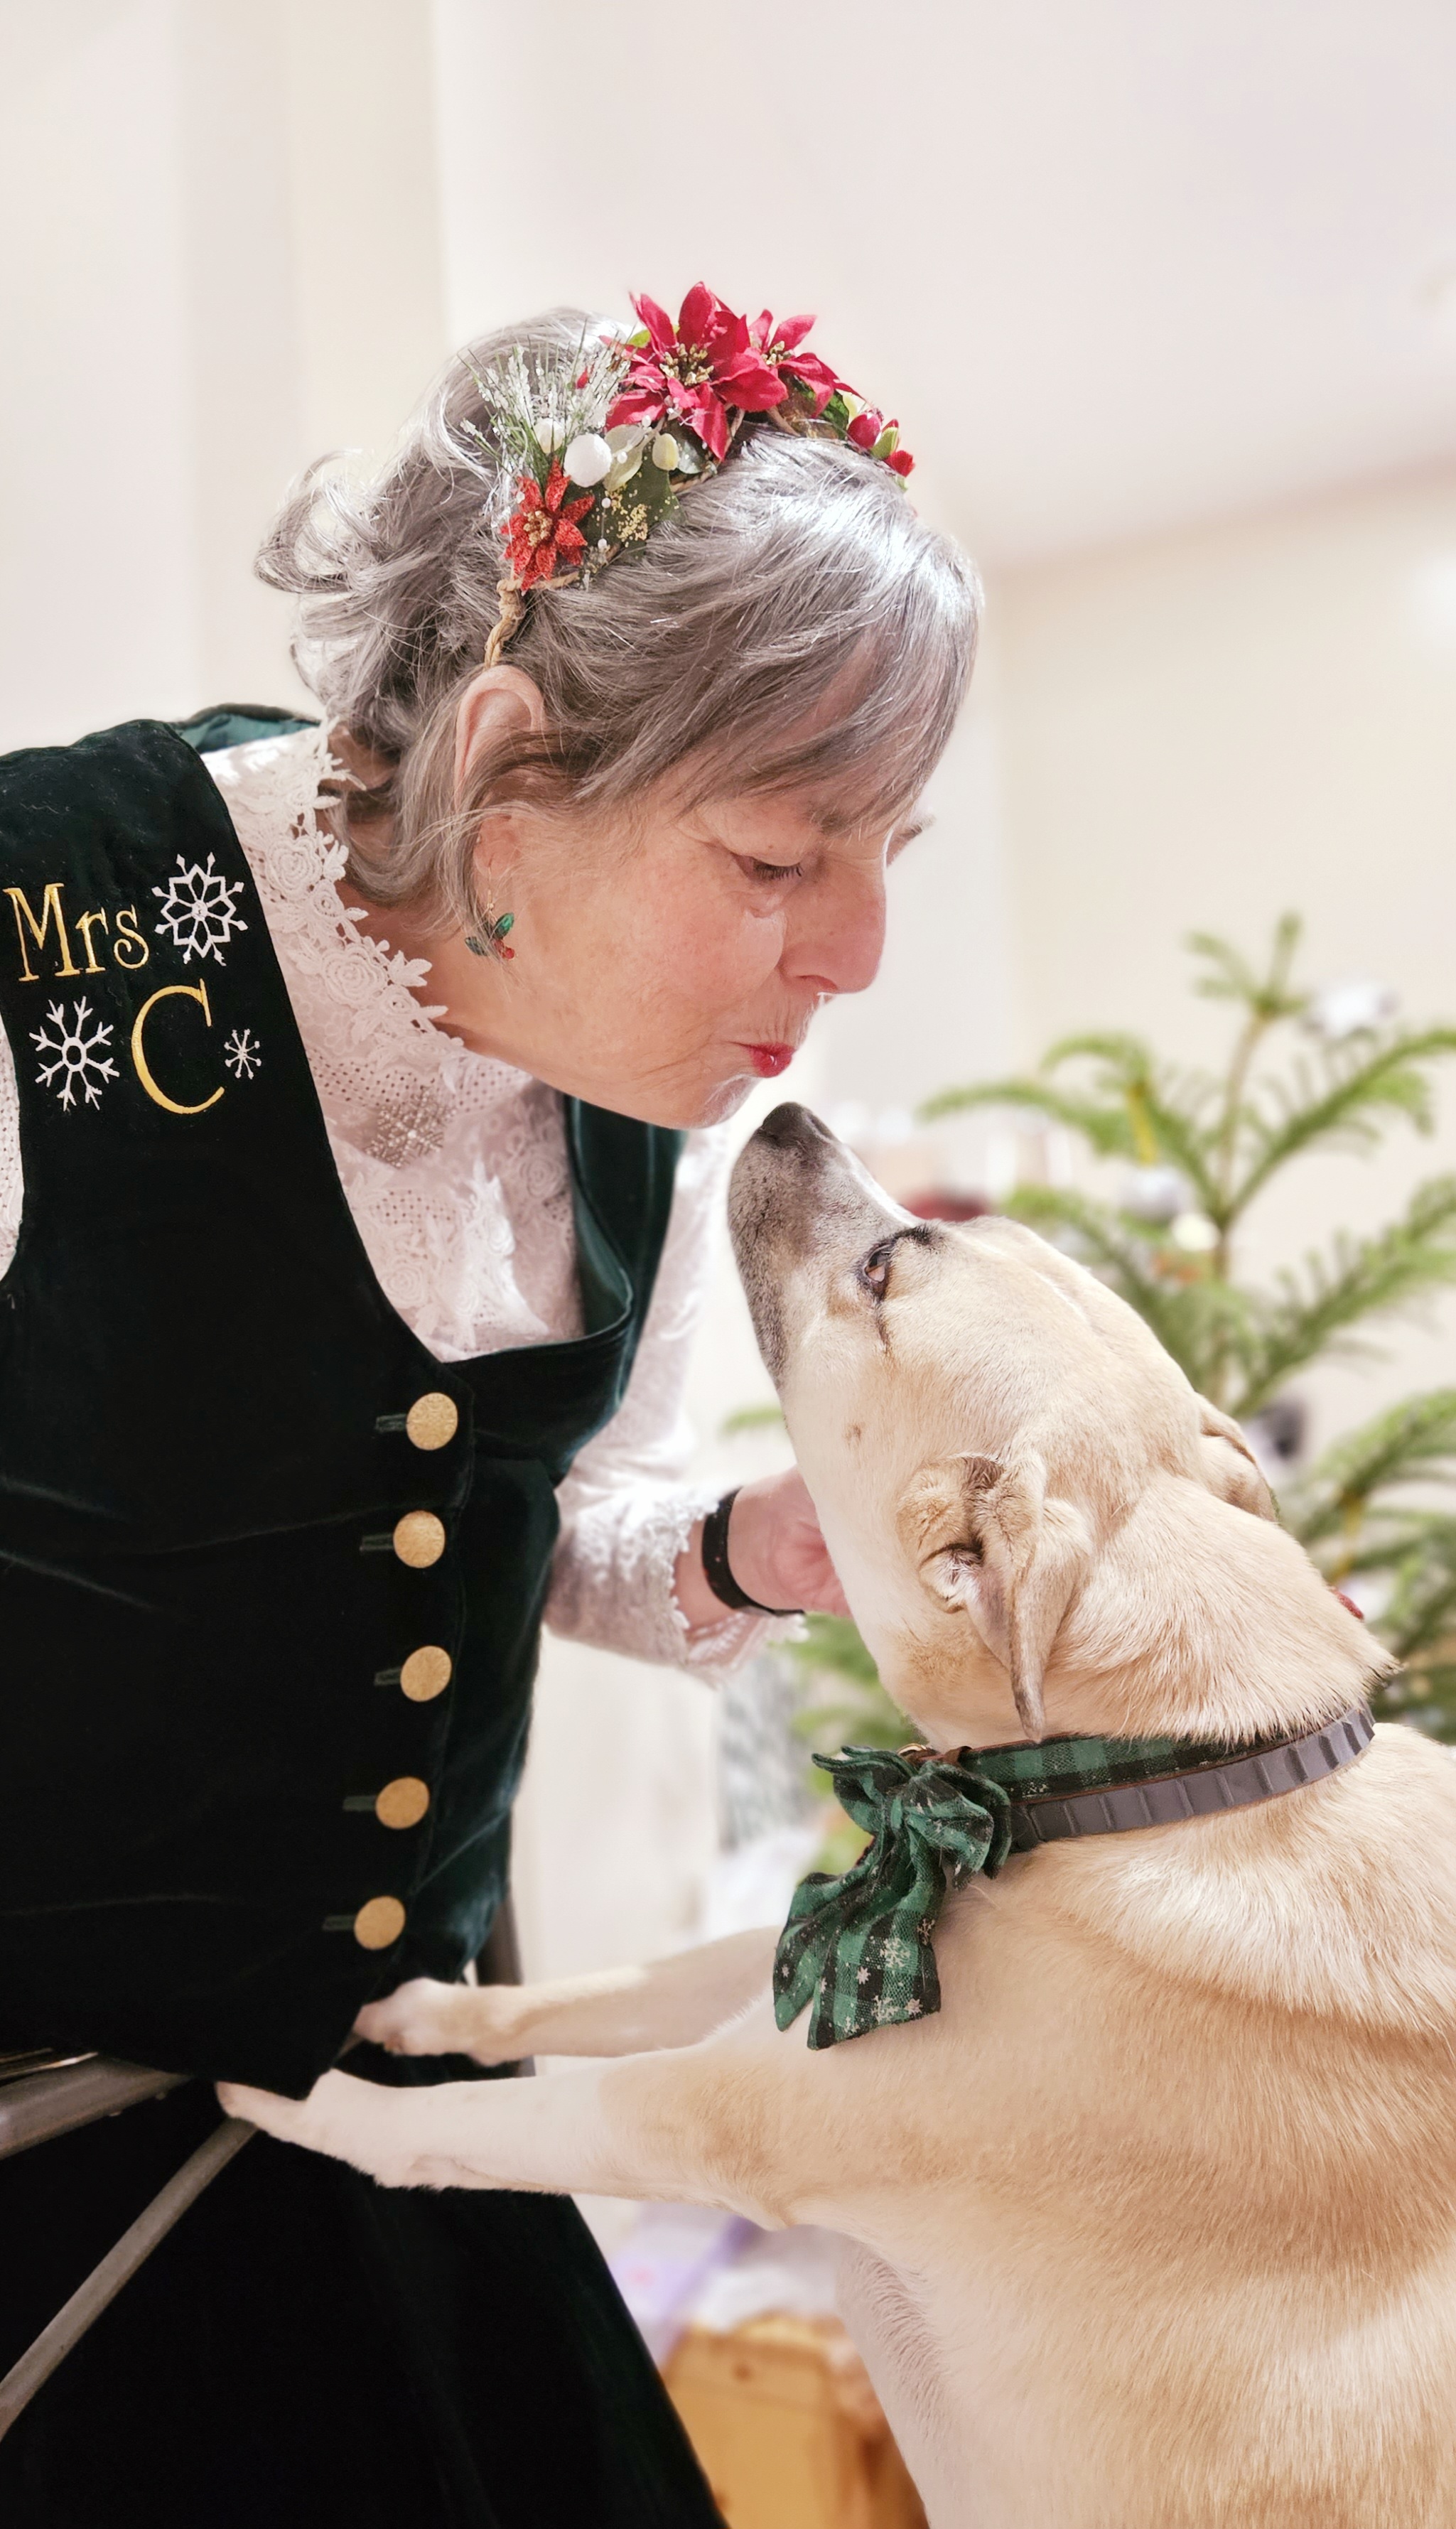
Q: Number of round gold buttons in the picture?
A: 5